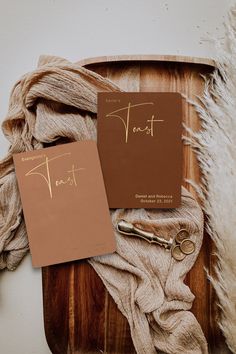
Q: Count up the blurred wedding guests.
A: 0